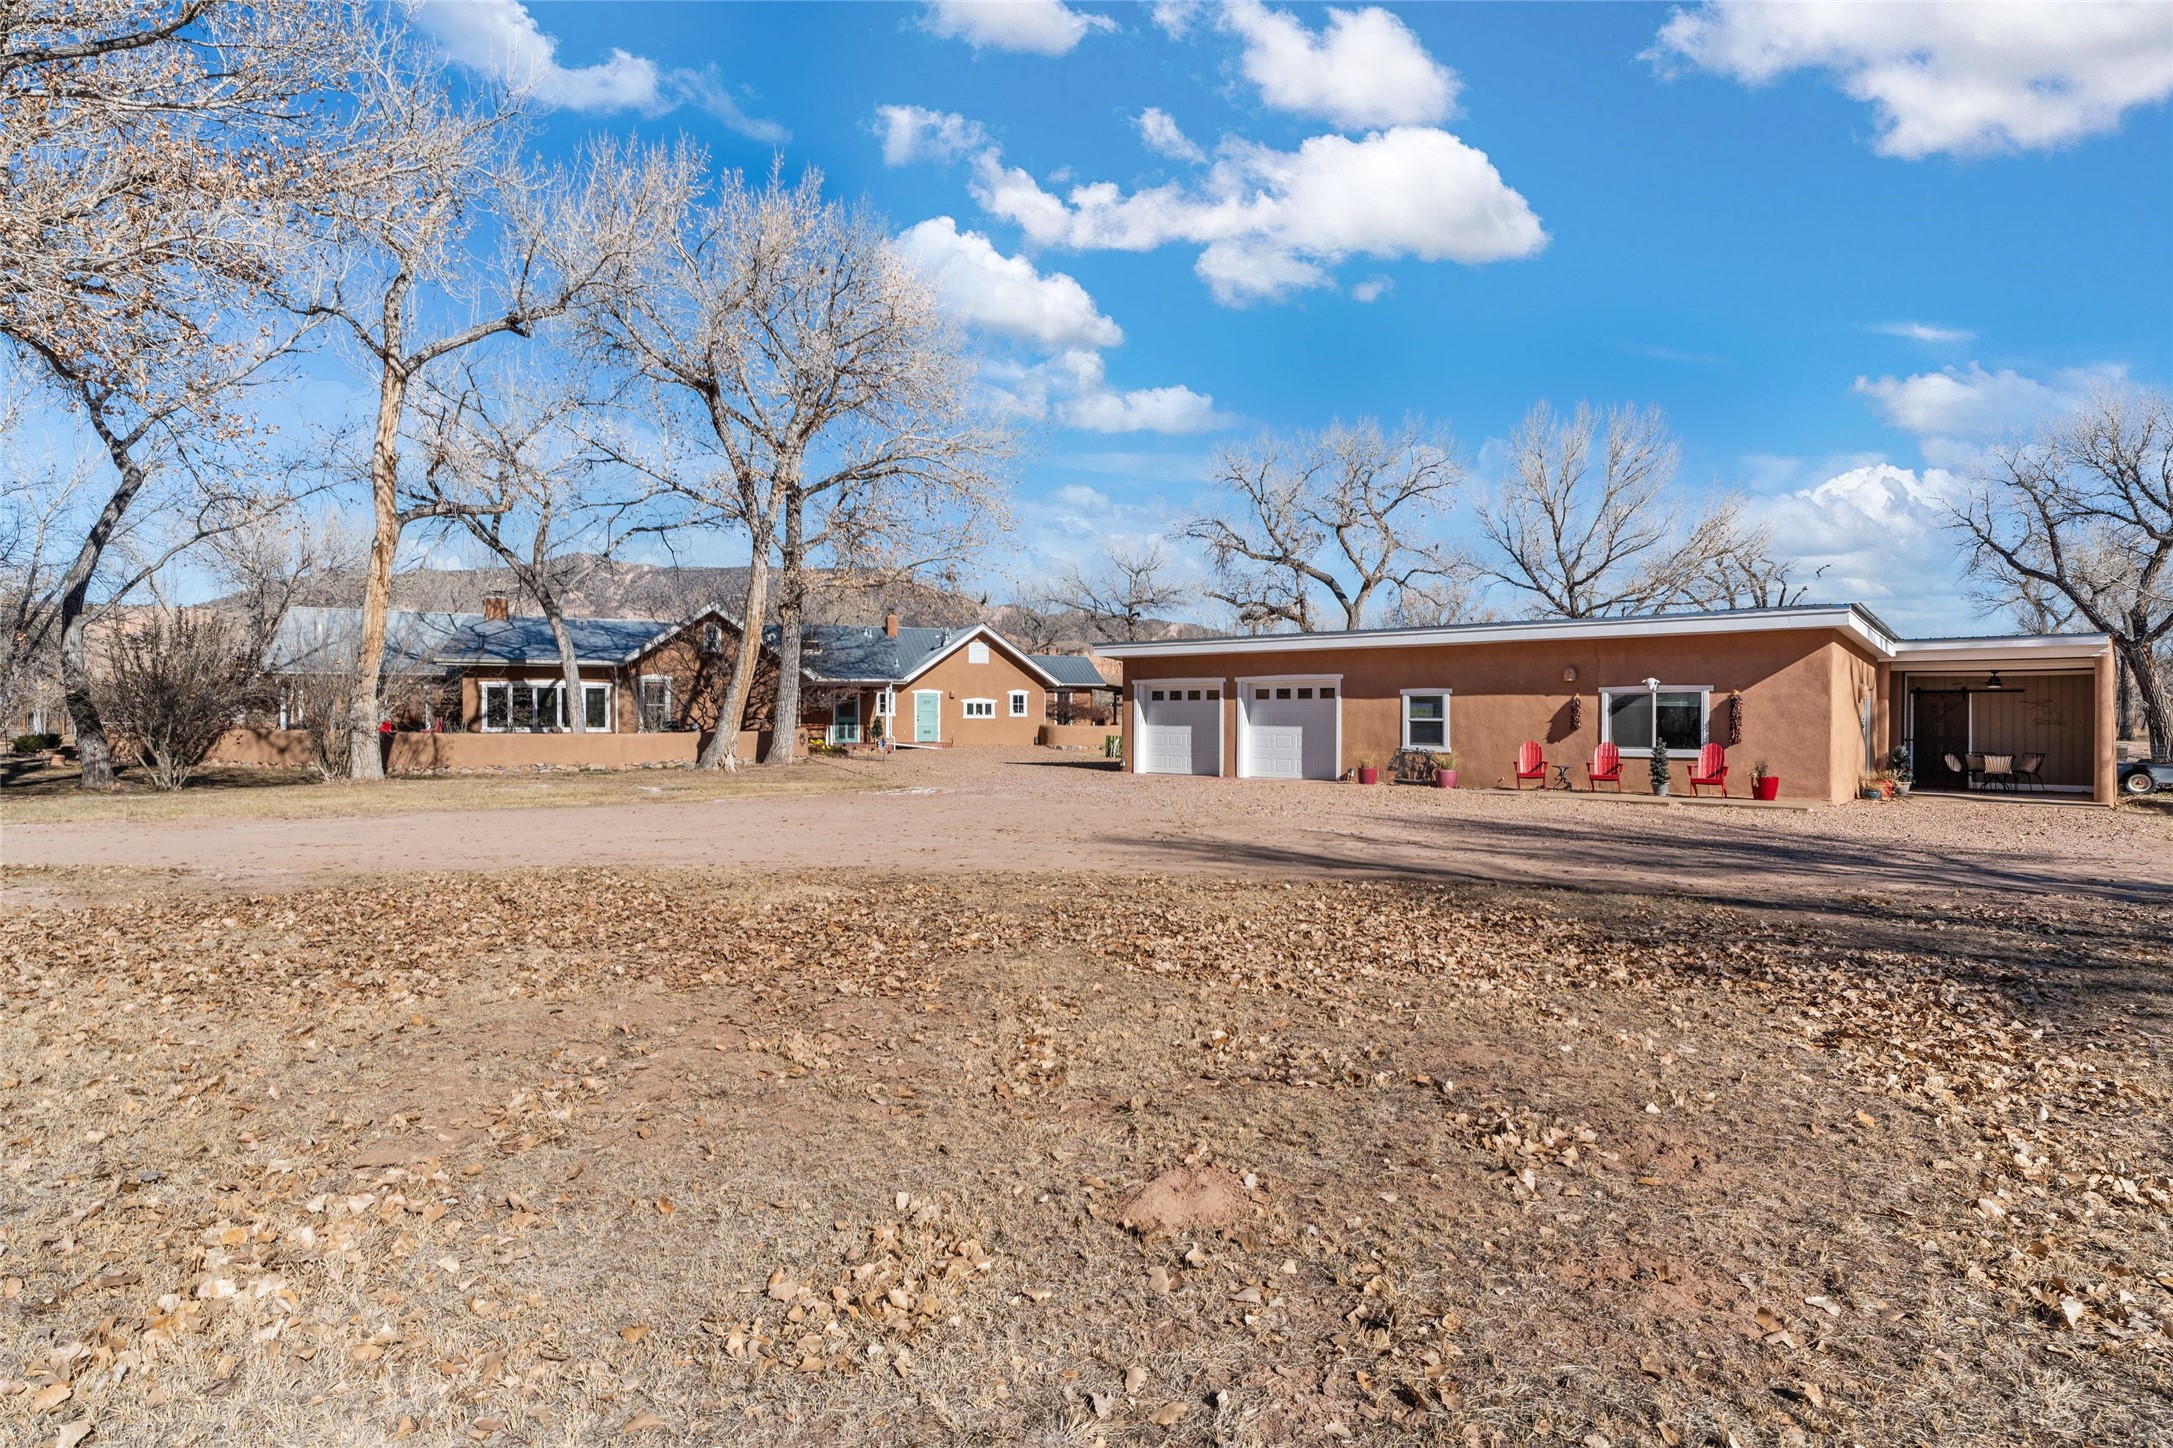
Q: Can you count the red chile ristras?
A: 2